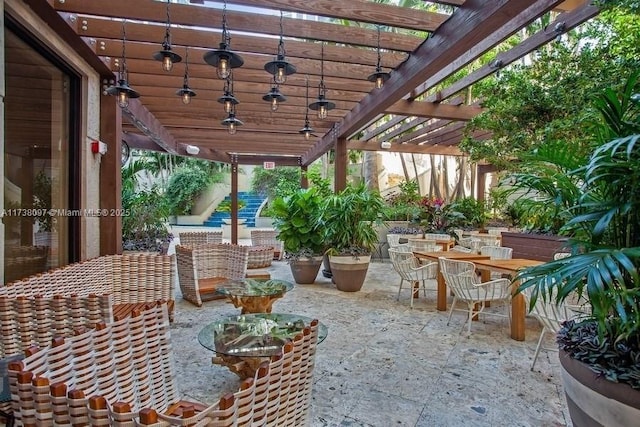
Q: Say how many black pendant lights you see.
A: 11